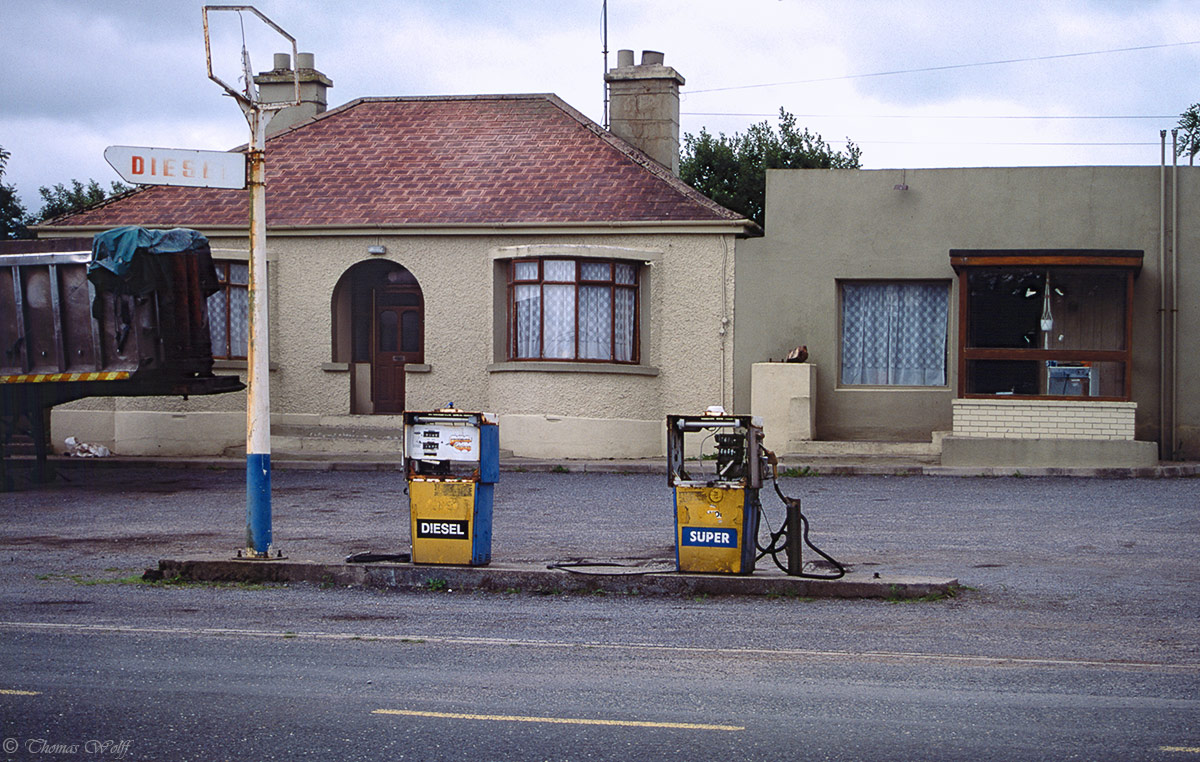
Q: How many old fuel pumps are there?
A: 2